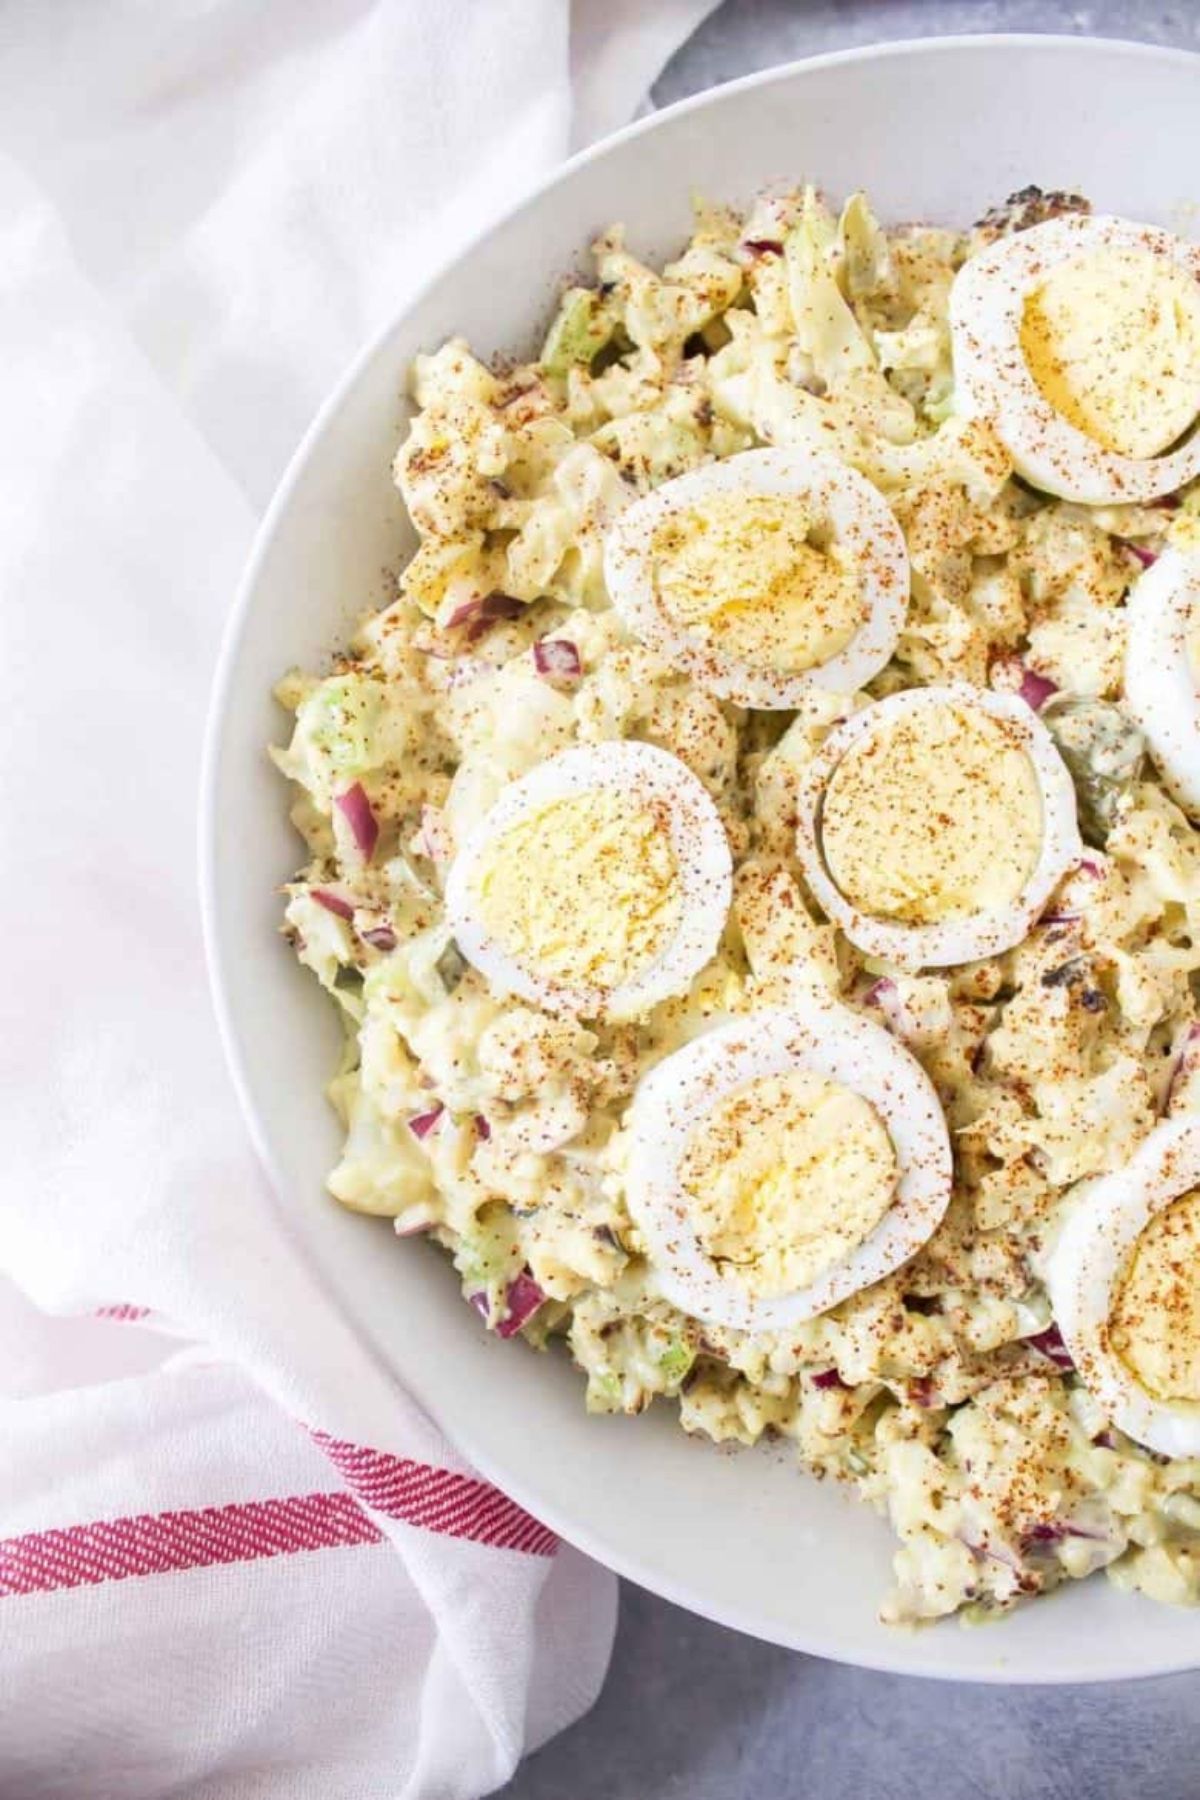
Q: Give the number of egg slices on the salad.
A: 7